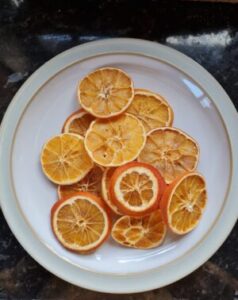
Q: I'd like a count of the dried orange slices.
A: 12